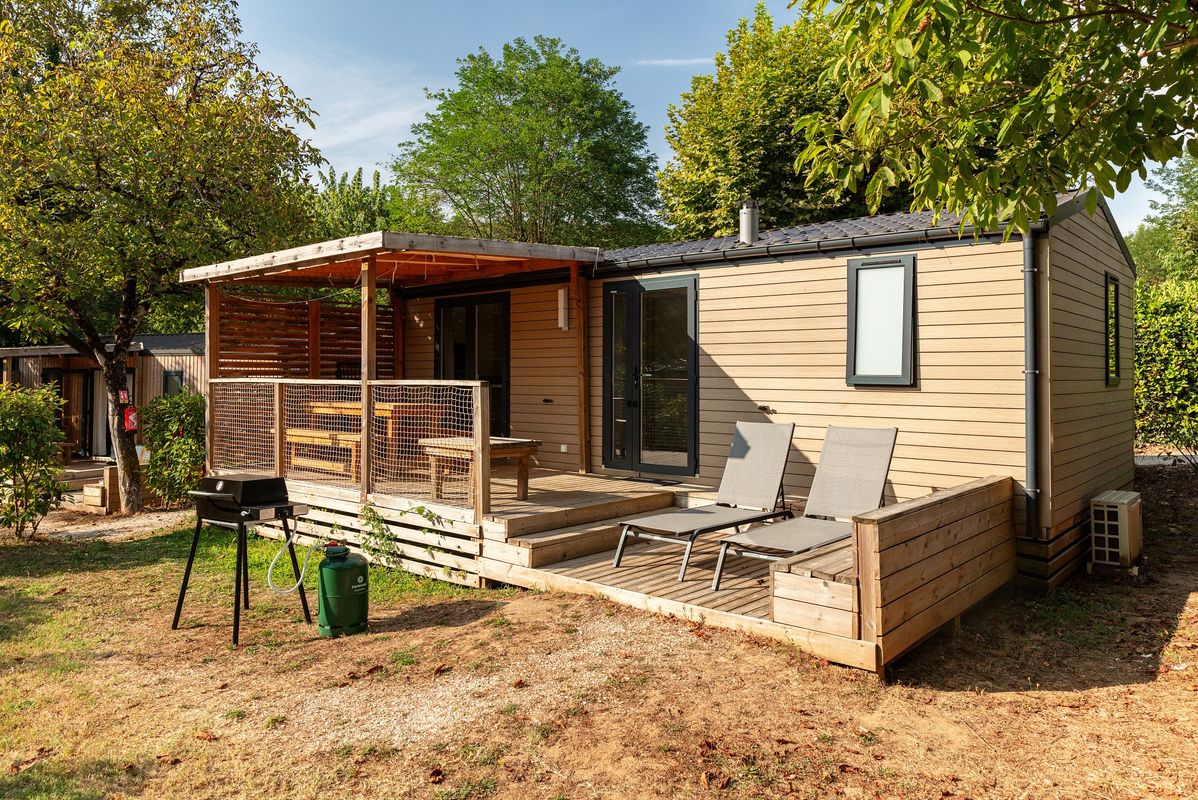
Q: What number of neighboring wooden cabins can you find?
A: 1